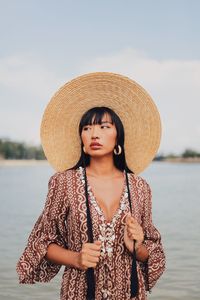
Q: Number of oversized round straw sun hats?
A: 1